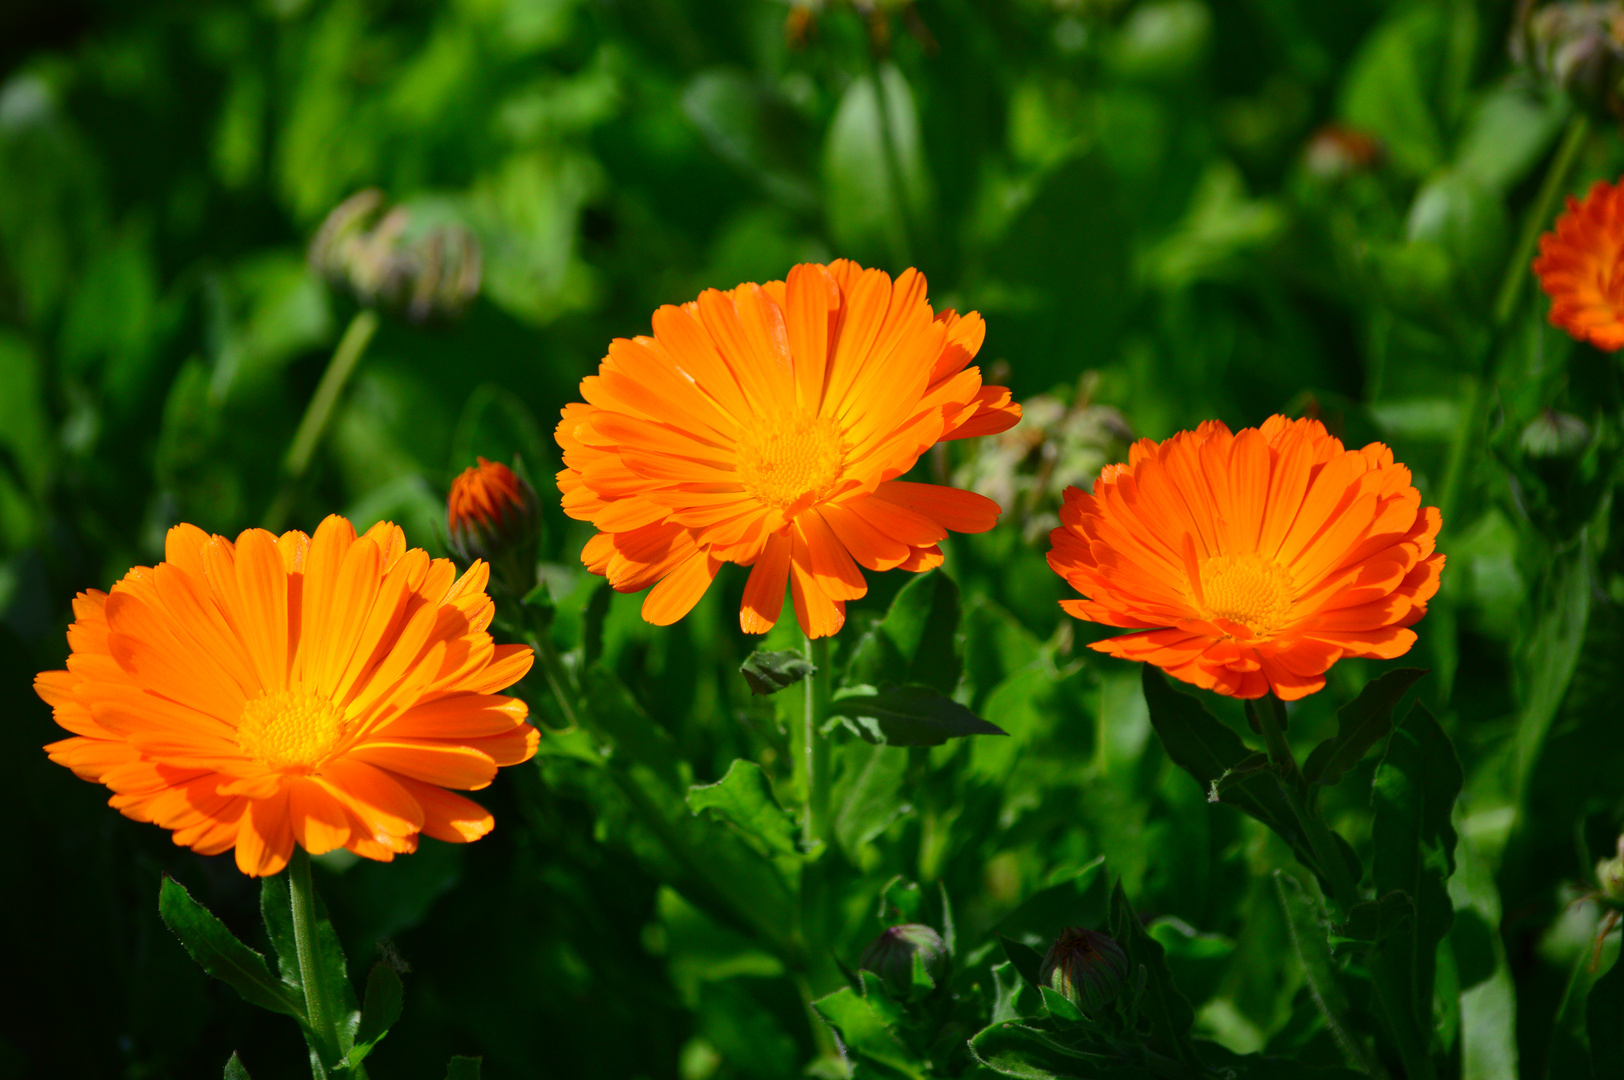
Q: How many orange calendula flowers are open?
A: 4